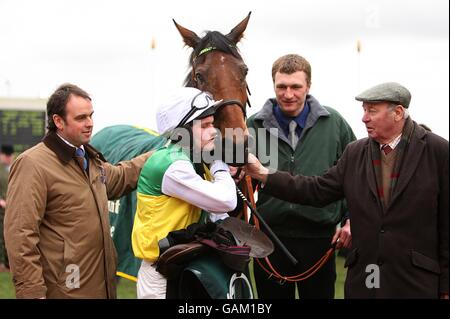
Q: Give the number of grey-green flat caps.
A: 1